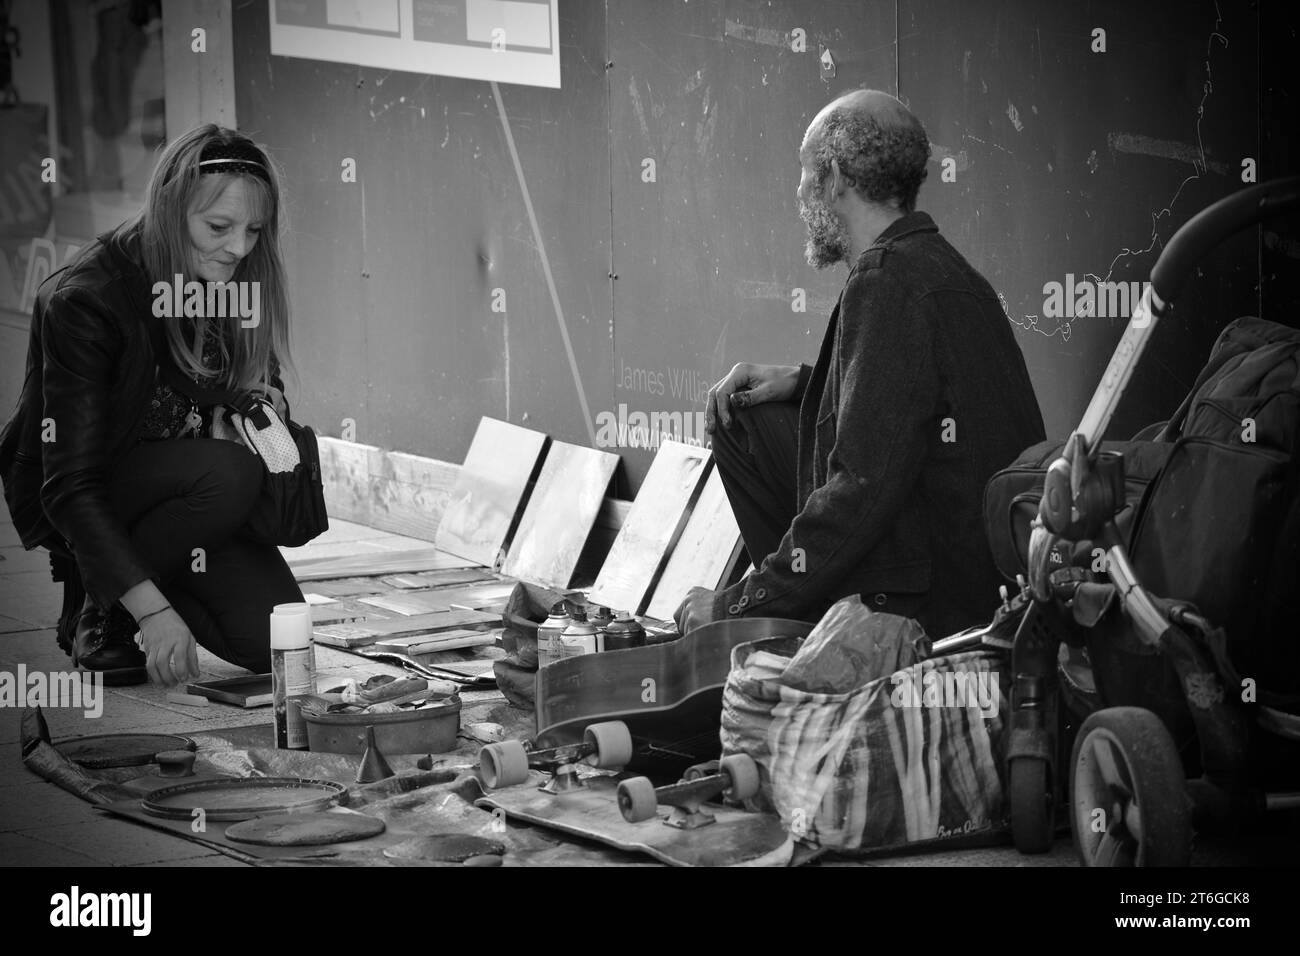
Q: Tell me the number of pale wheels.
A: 4